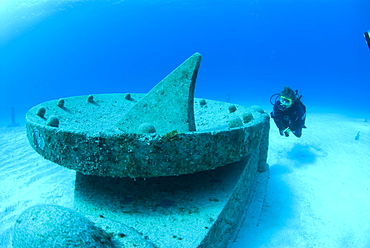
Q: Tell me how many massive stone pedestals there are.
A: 1